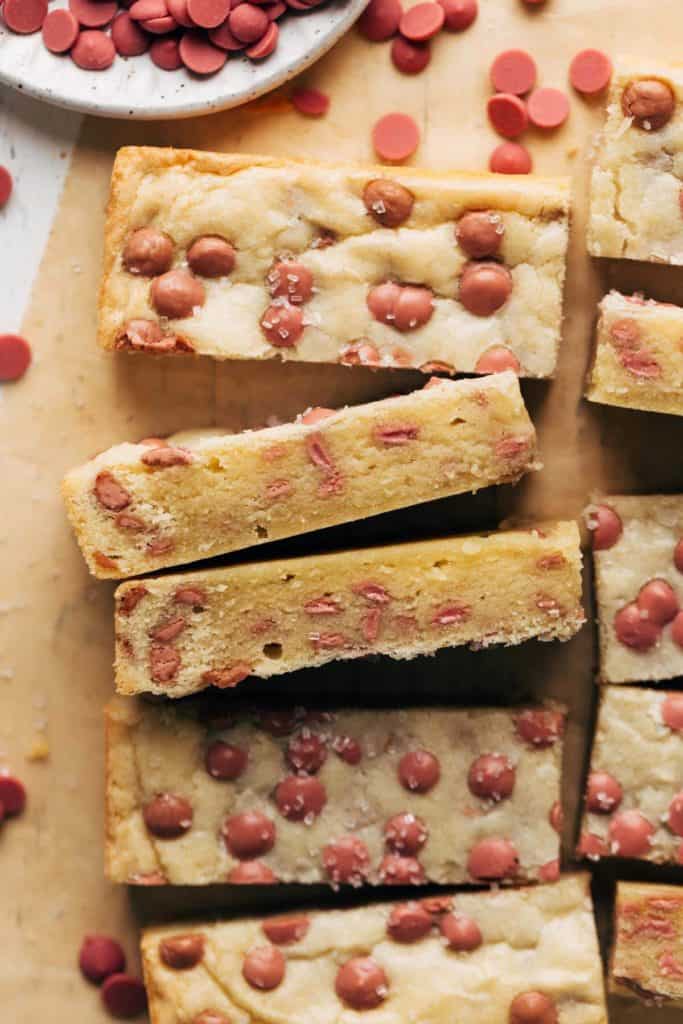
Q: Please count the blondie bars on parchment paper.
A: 10